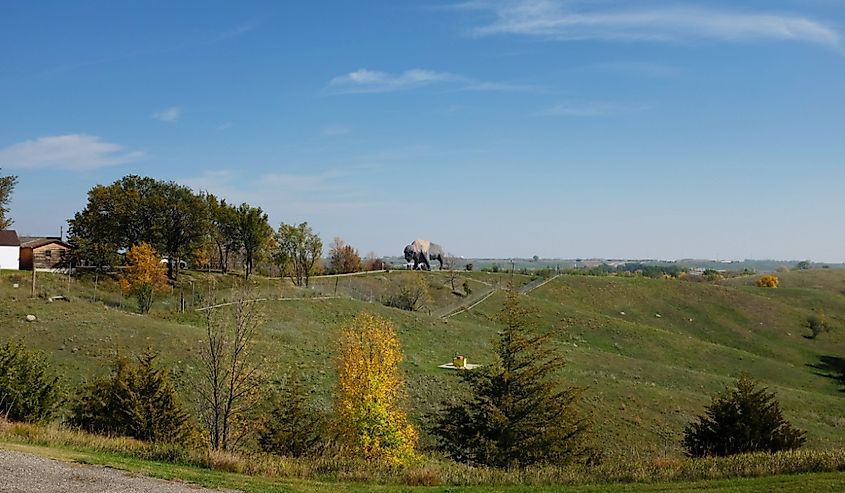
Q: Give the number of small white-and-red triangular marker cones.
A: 0